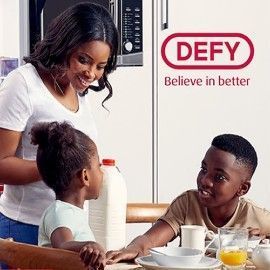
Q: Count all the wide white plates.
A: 1